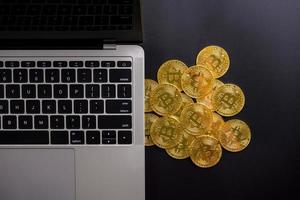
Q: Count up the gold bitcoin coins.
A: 15